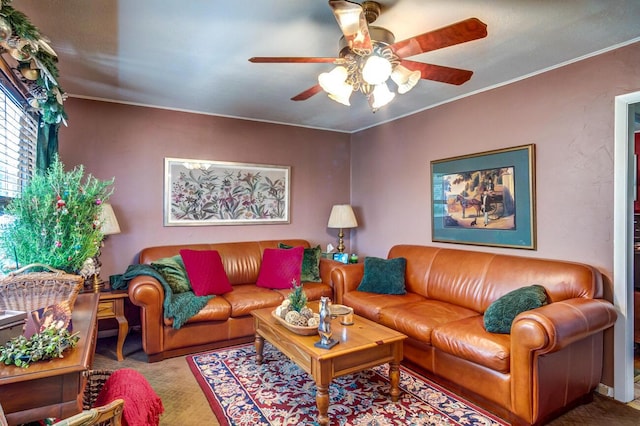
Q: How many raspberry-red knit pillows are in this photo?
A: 2